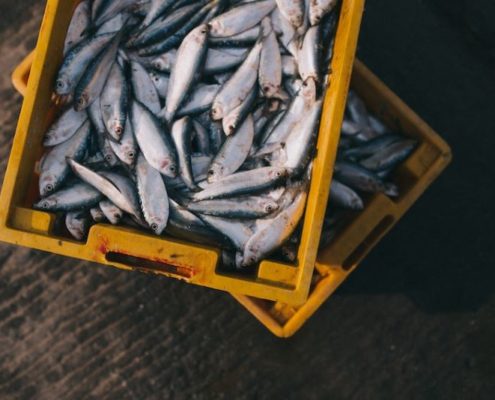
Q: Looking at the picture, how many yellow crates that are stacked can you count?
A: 2